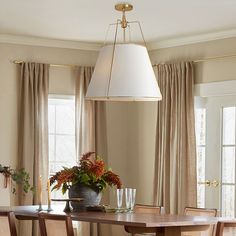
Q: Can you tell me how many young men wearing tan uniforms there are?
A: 0